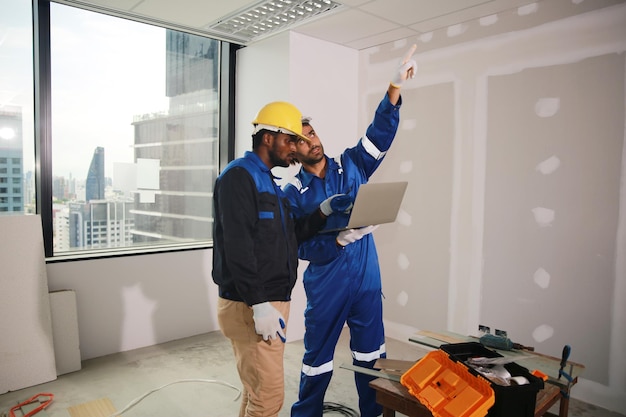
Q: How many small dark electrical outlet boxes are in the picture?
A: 2